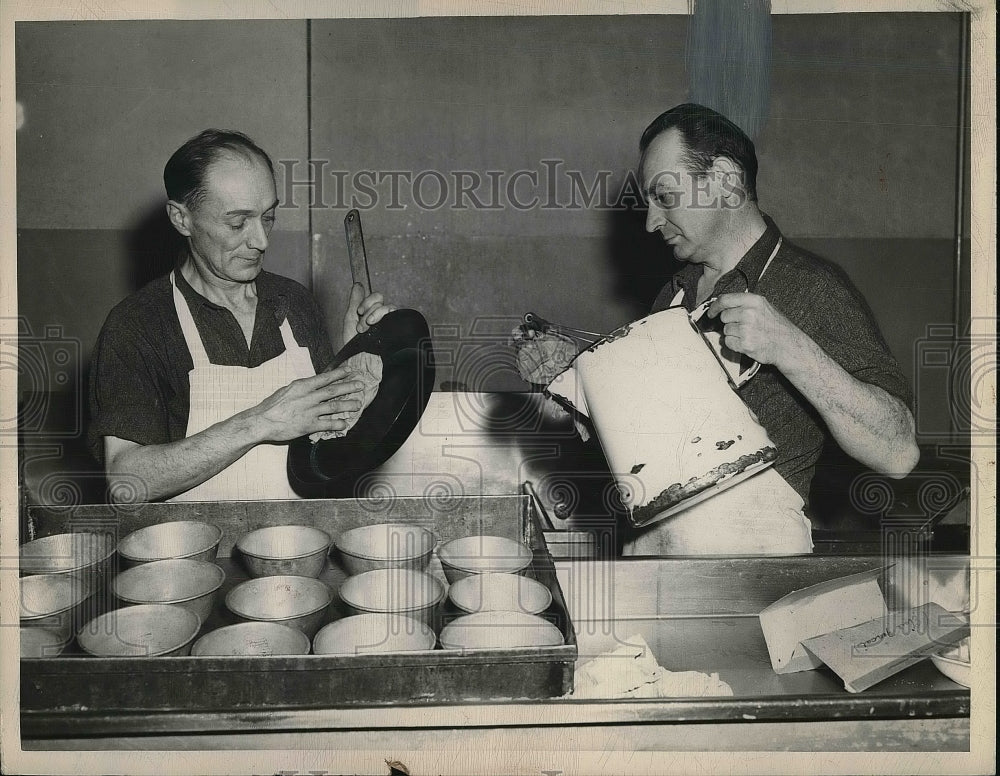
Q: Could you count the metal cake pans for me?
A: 15